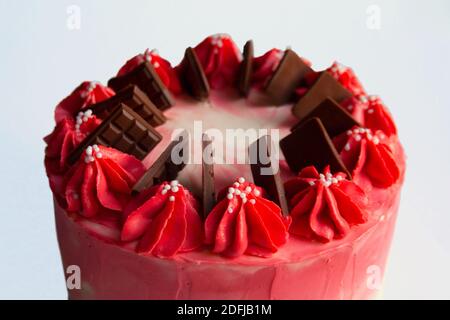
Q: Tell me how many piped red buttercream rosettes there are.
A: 12